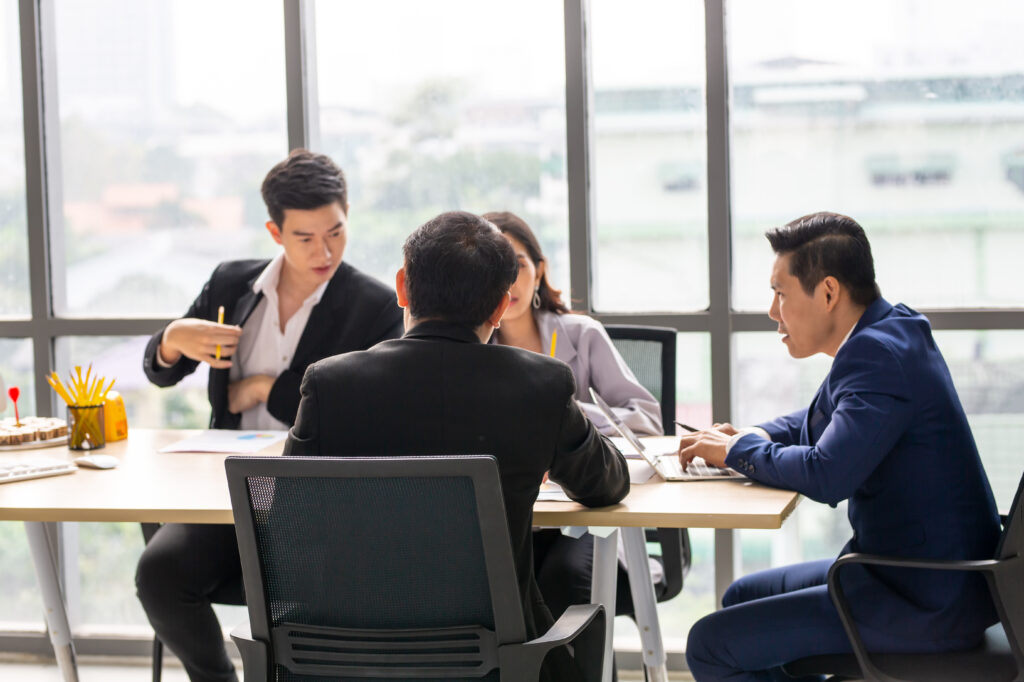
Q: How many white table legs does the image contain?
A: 3